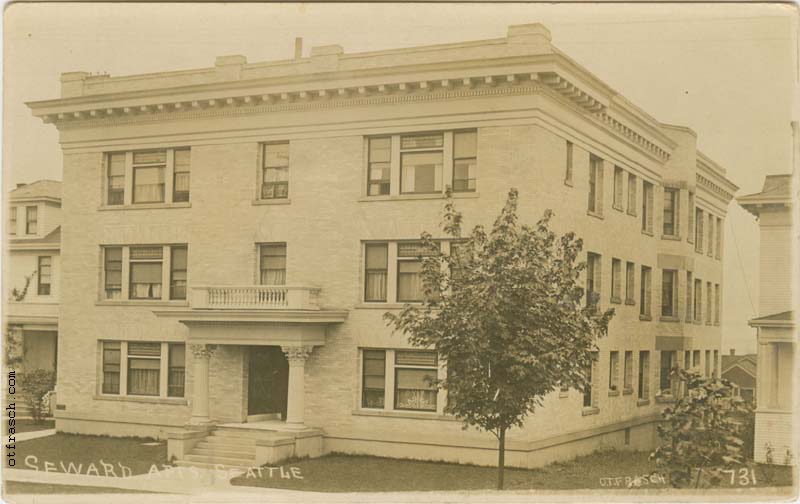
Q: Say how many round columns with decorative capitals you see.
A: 2